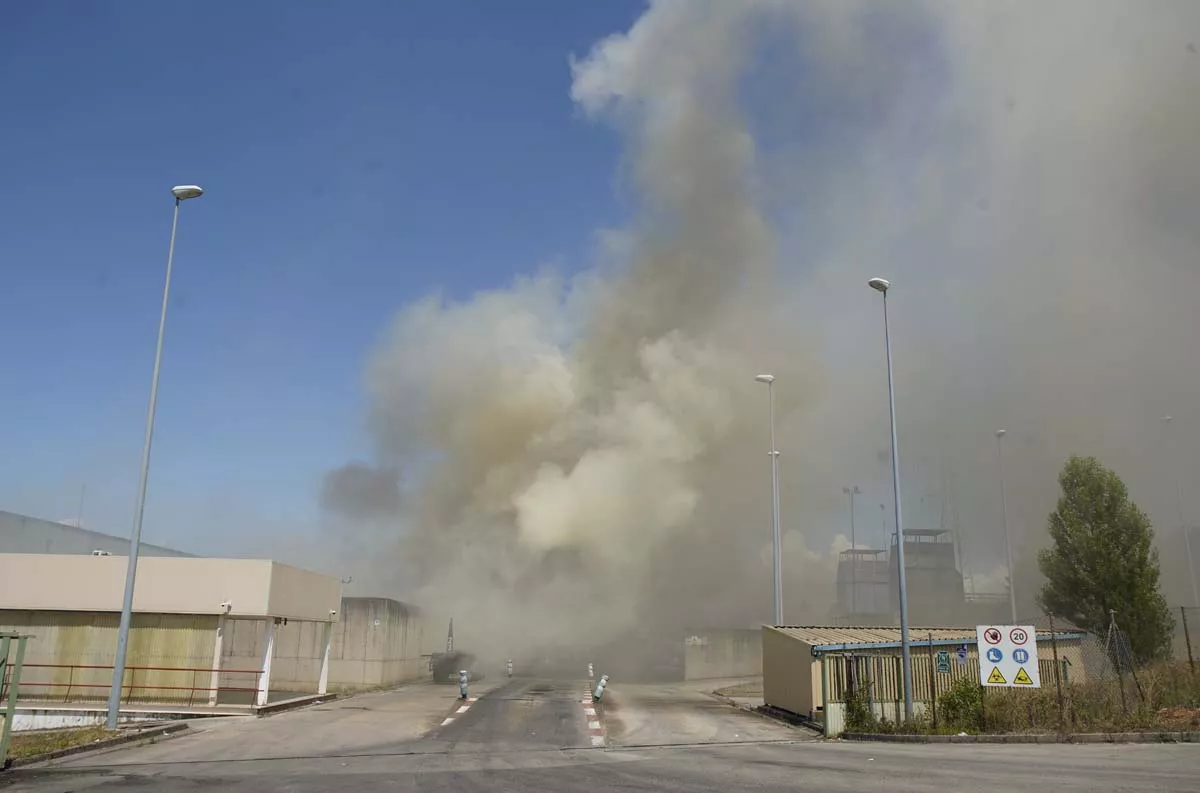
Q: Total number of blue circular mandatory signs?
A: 2